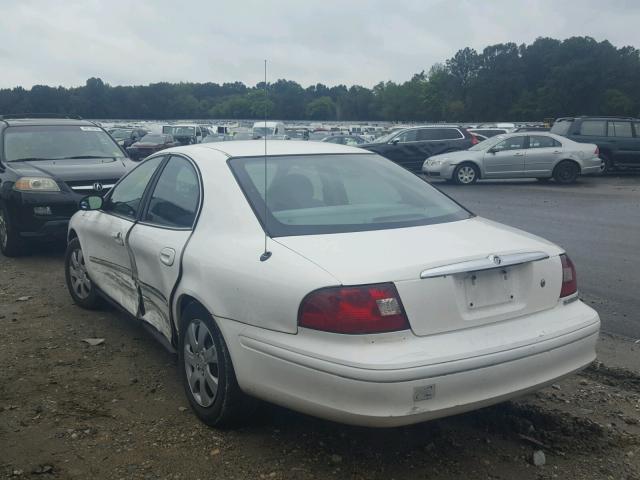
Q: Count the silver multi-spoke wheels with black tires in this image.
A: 3